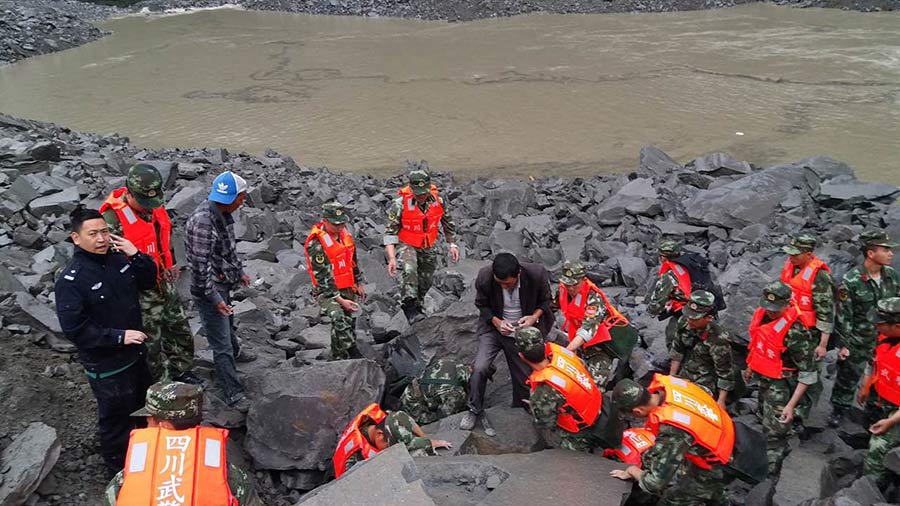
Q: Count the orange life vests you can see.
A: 13